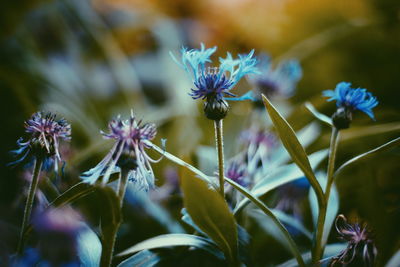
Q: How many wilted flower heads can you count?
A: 3